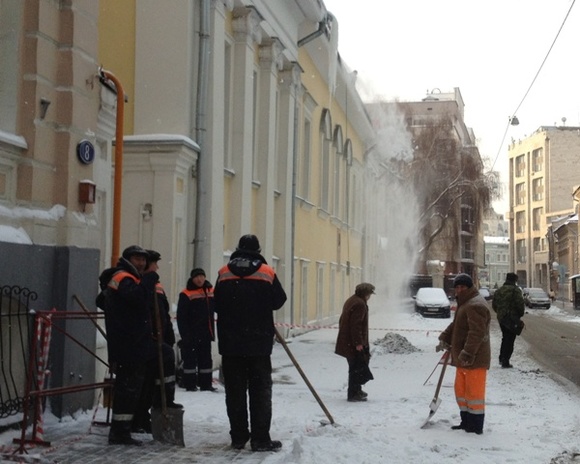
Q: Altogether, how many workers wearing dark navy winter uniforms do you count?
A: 4